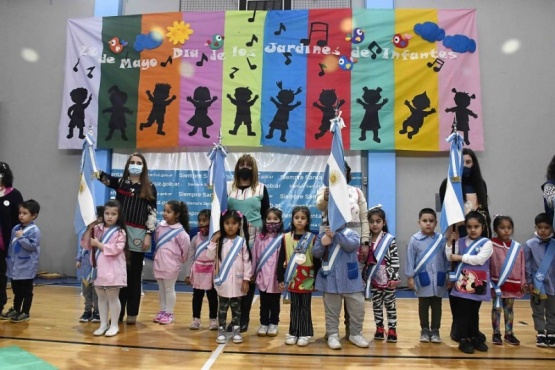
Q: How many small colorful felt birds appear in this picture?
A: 5